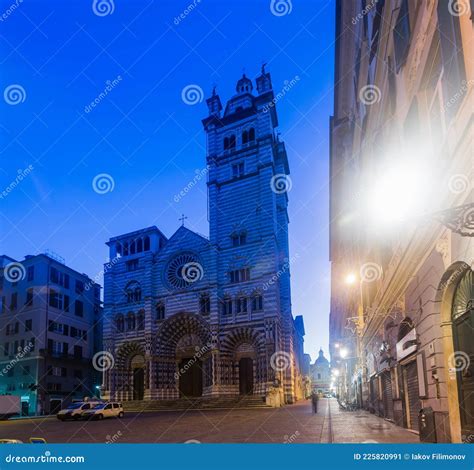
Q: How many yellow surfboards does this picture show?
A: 0